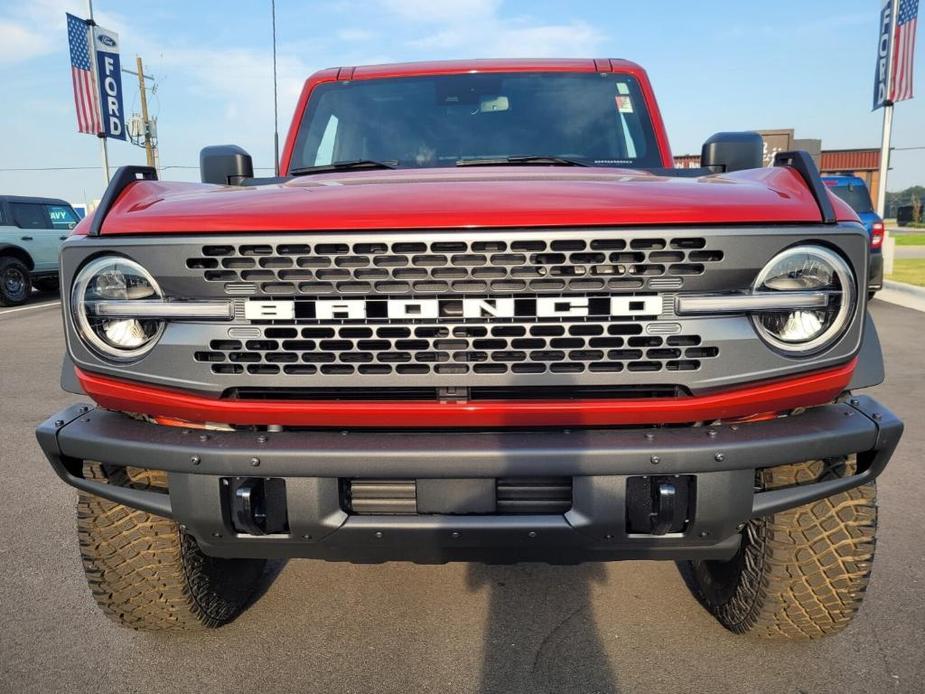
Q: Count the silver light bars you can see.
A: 2